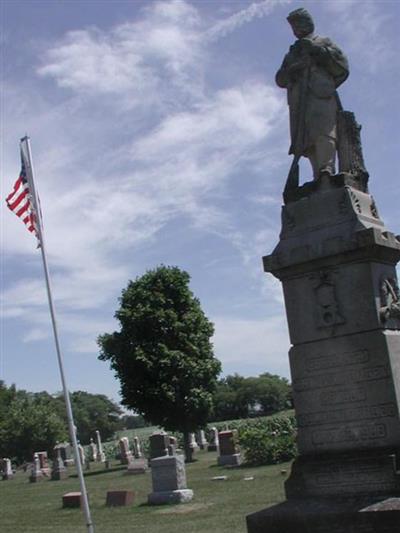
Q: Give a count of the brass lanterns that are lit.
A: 0